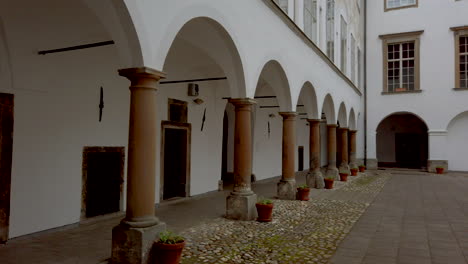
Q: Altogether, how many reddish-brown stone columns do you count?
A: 7